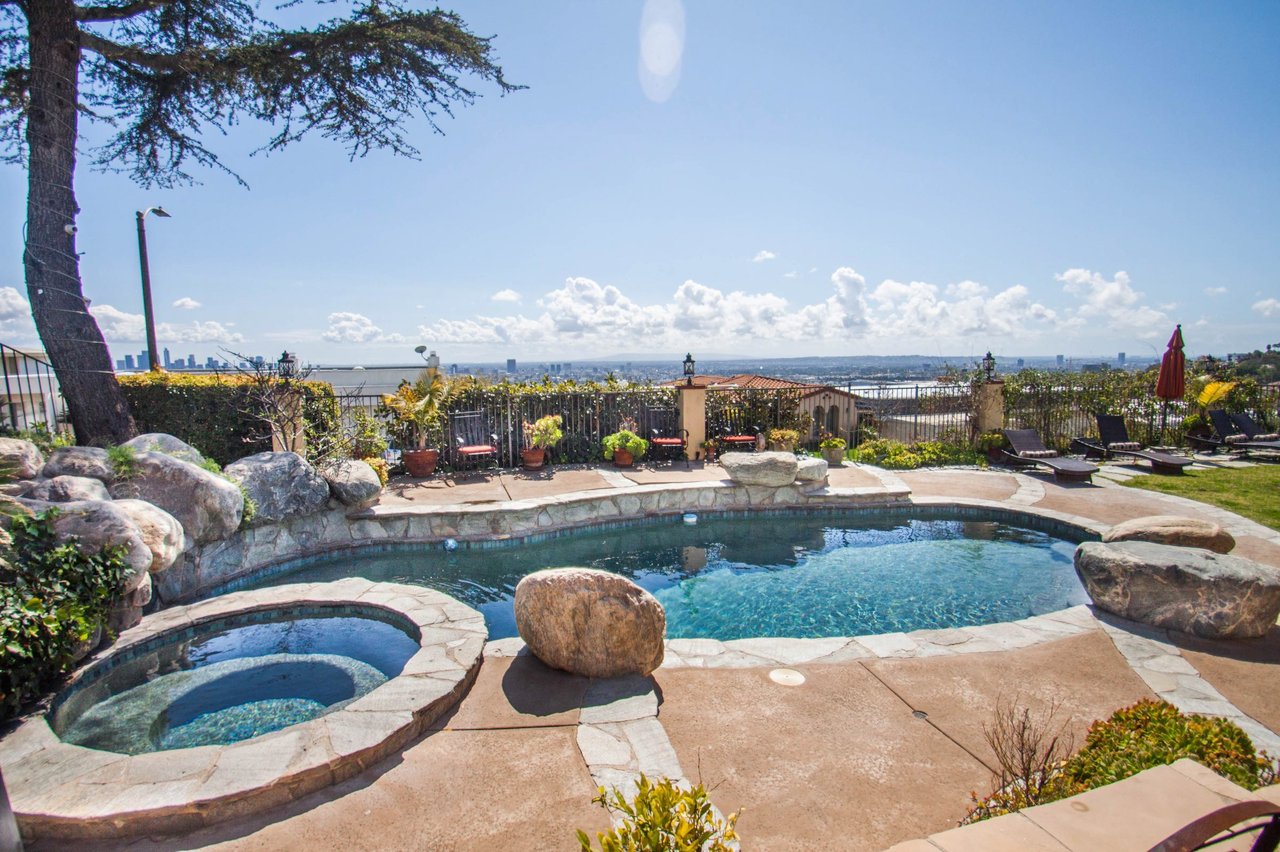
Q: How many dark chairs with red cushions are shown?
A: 3